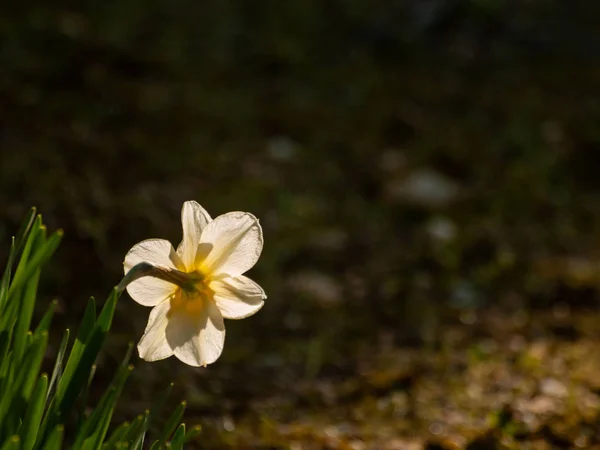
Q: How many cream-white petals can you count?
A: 6